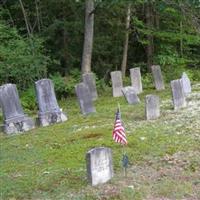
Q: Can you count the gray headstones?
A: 12